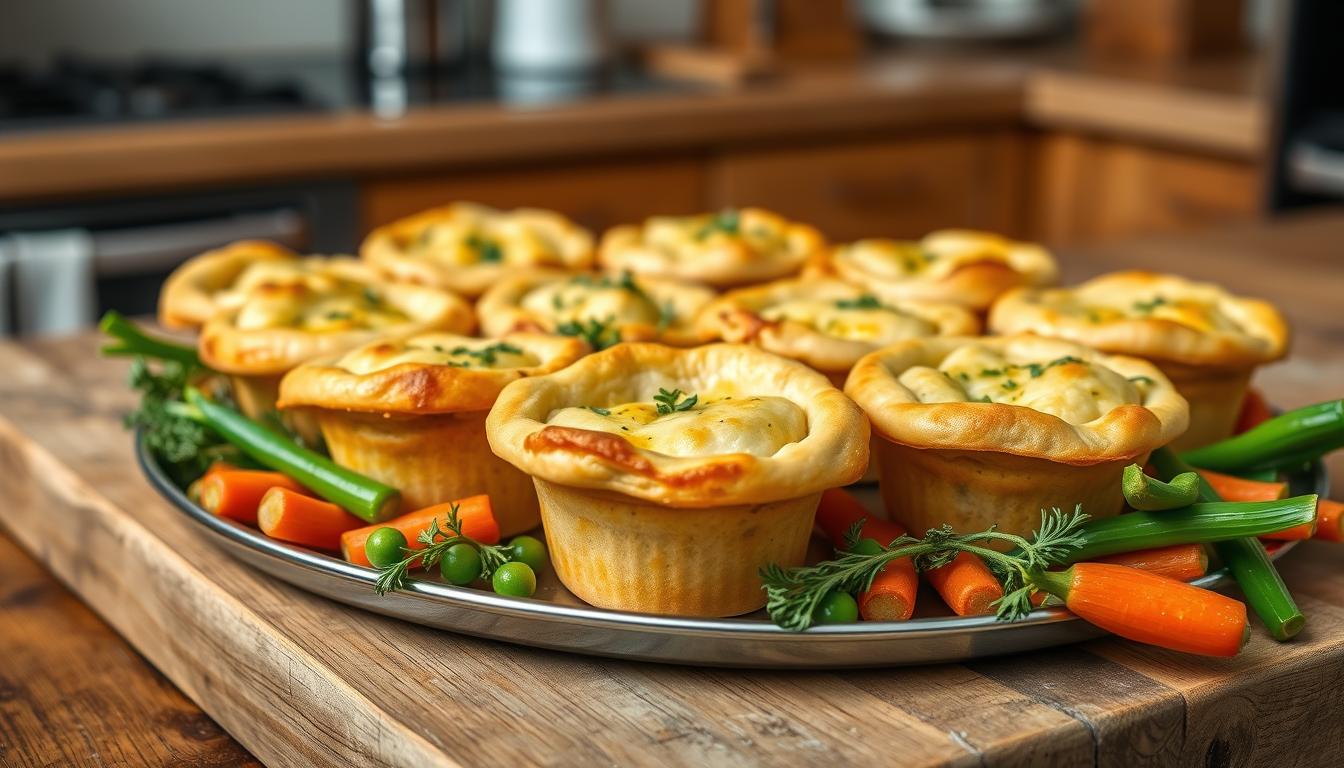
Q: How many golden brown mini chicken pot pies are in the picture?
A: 11